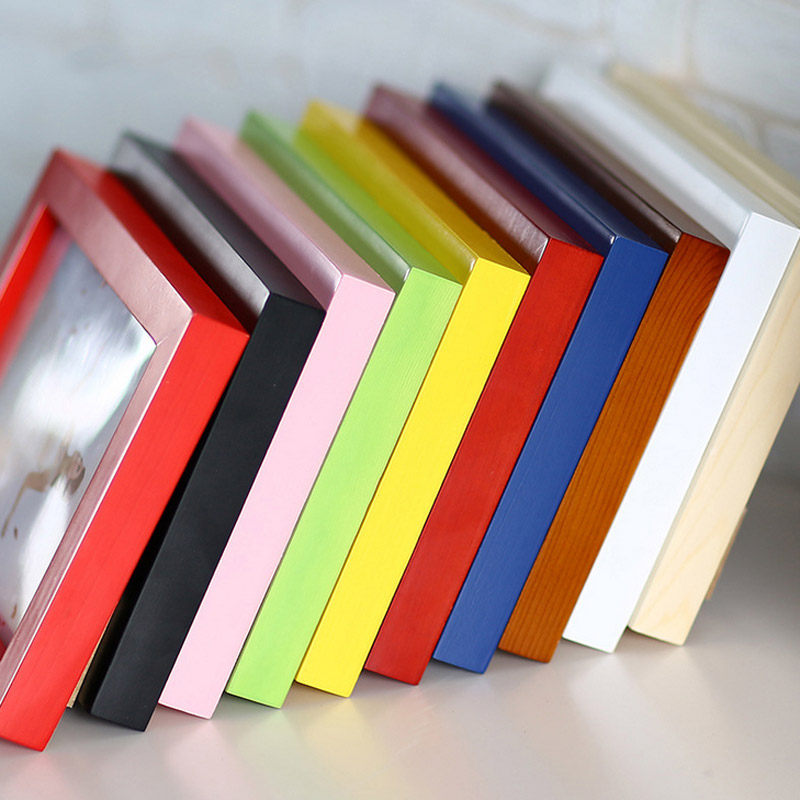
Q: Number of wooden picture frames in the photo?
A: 10